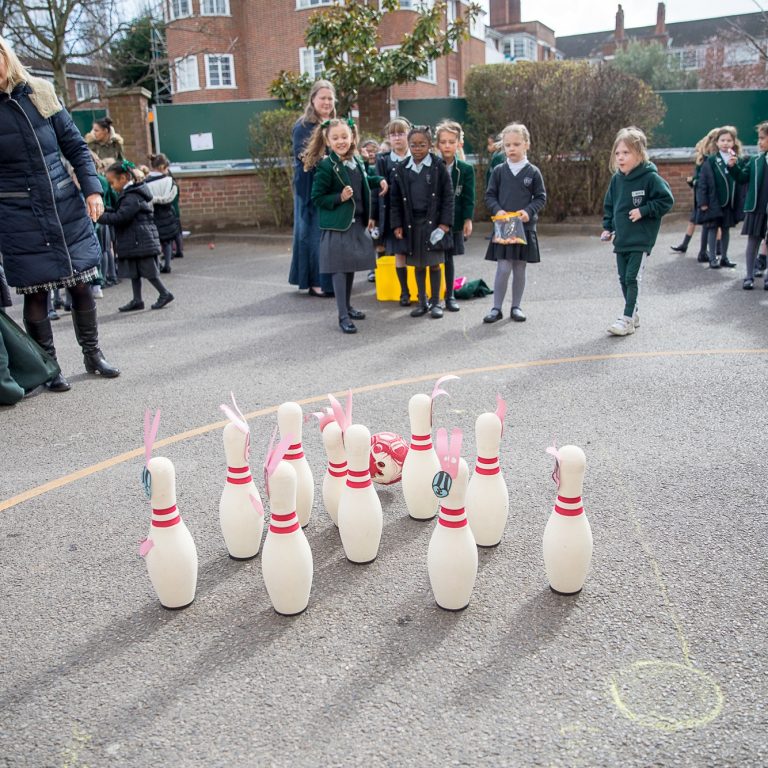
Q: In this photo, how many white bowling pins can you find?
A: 10